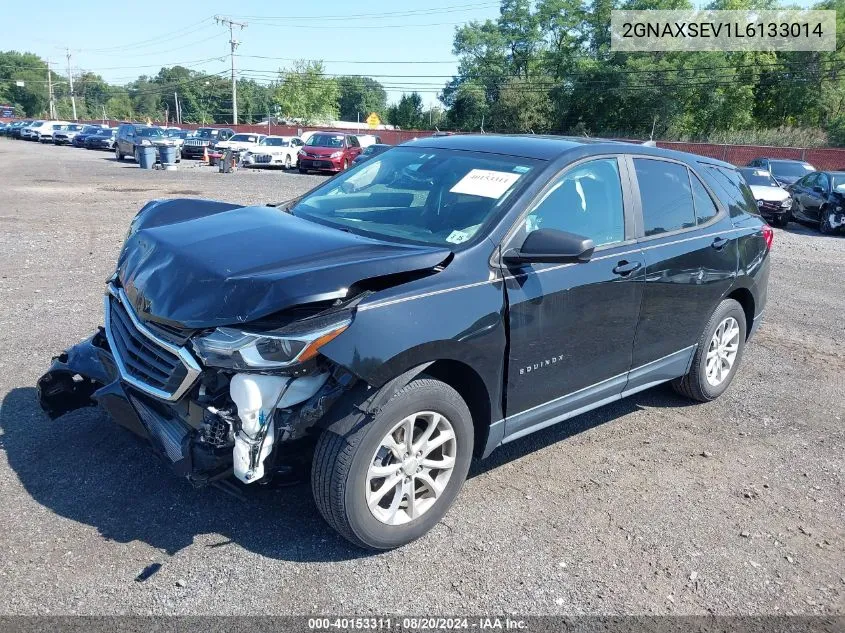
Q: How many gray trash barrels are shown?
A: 2